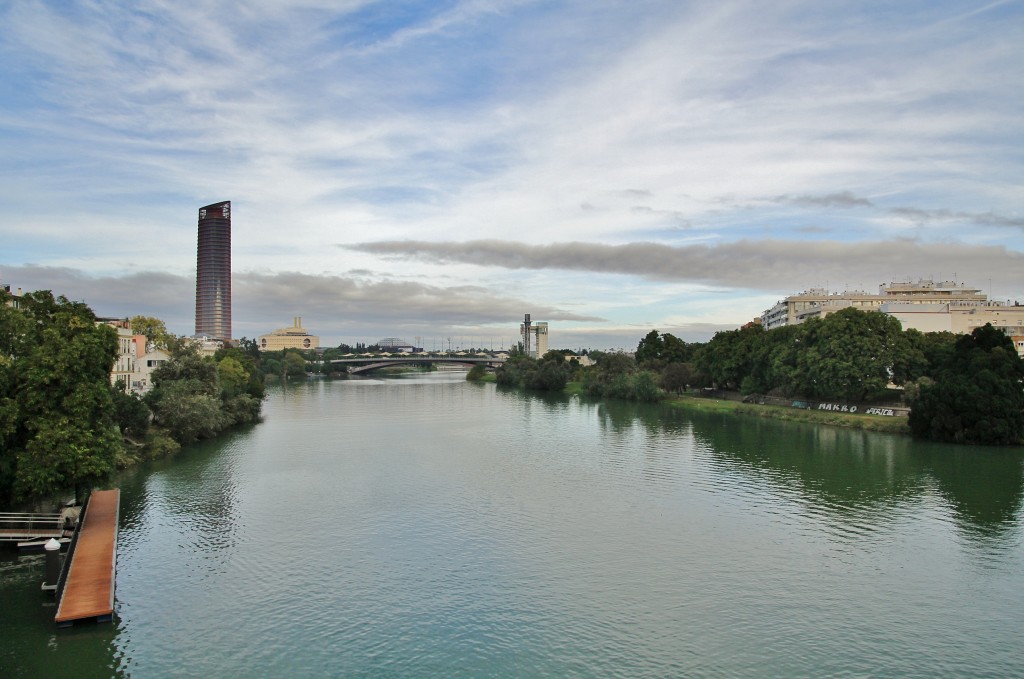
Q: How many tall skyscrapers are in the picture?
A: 1